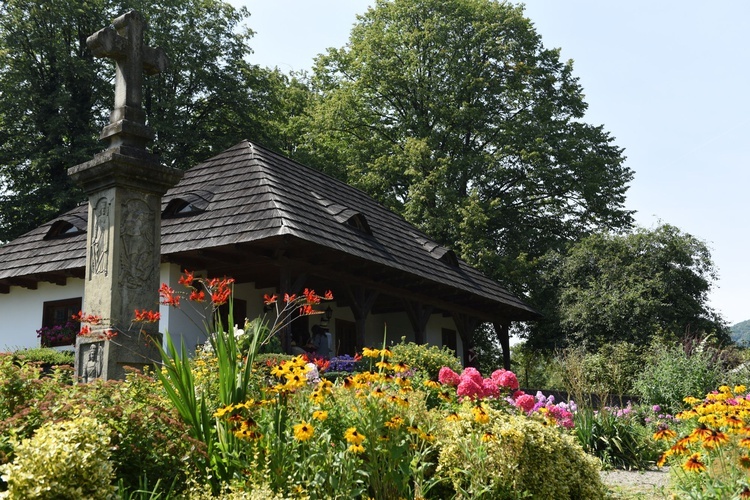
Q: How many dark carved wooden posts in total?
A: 5